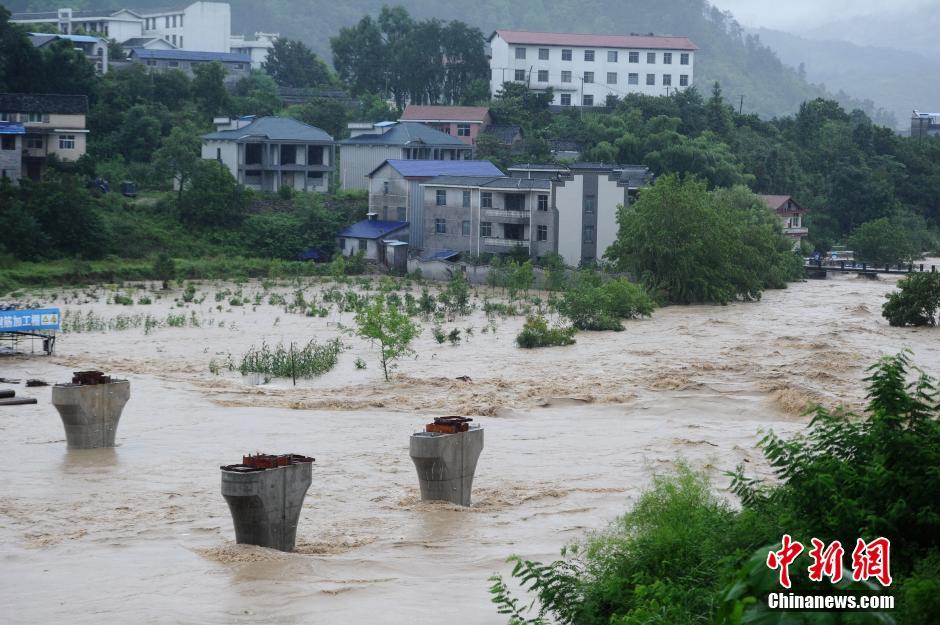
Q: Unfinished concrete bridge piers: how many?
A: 3